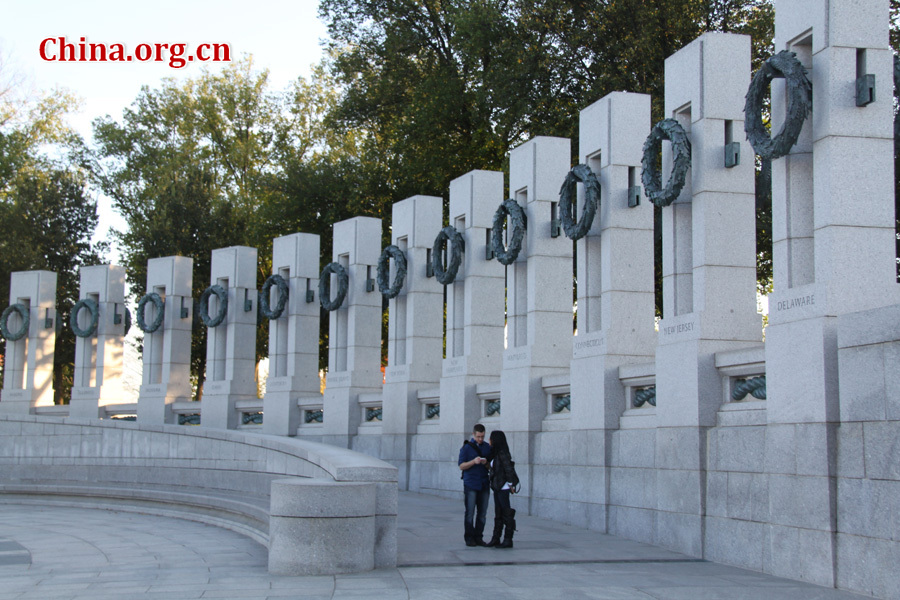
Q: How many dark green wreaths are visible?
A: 12